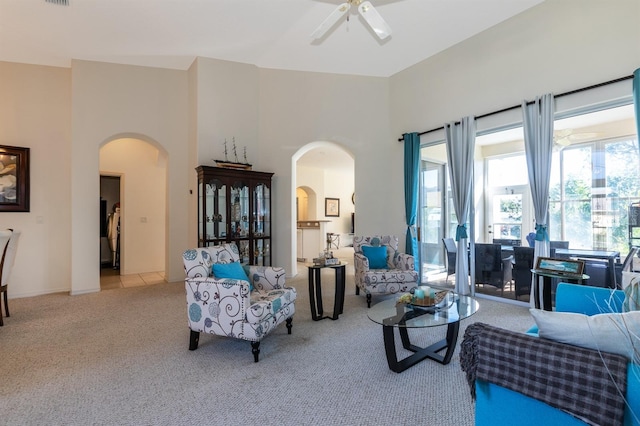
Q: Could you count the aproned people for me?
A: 0